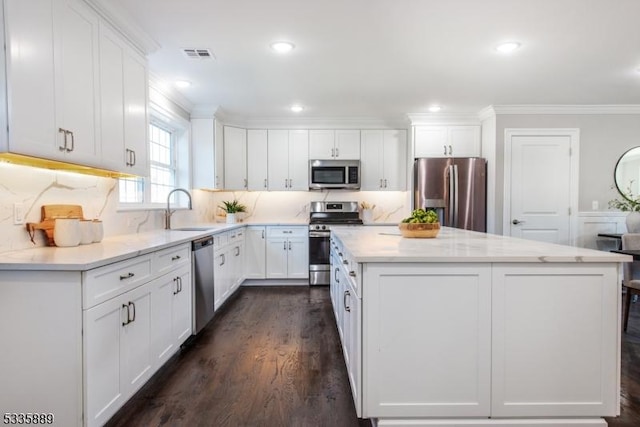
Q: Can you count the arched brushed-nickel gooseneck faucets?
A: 1